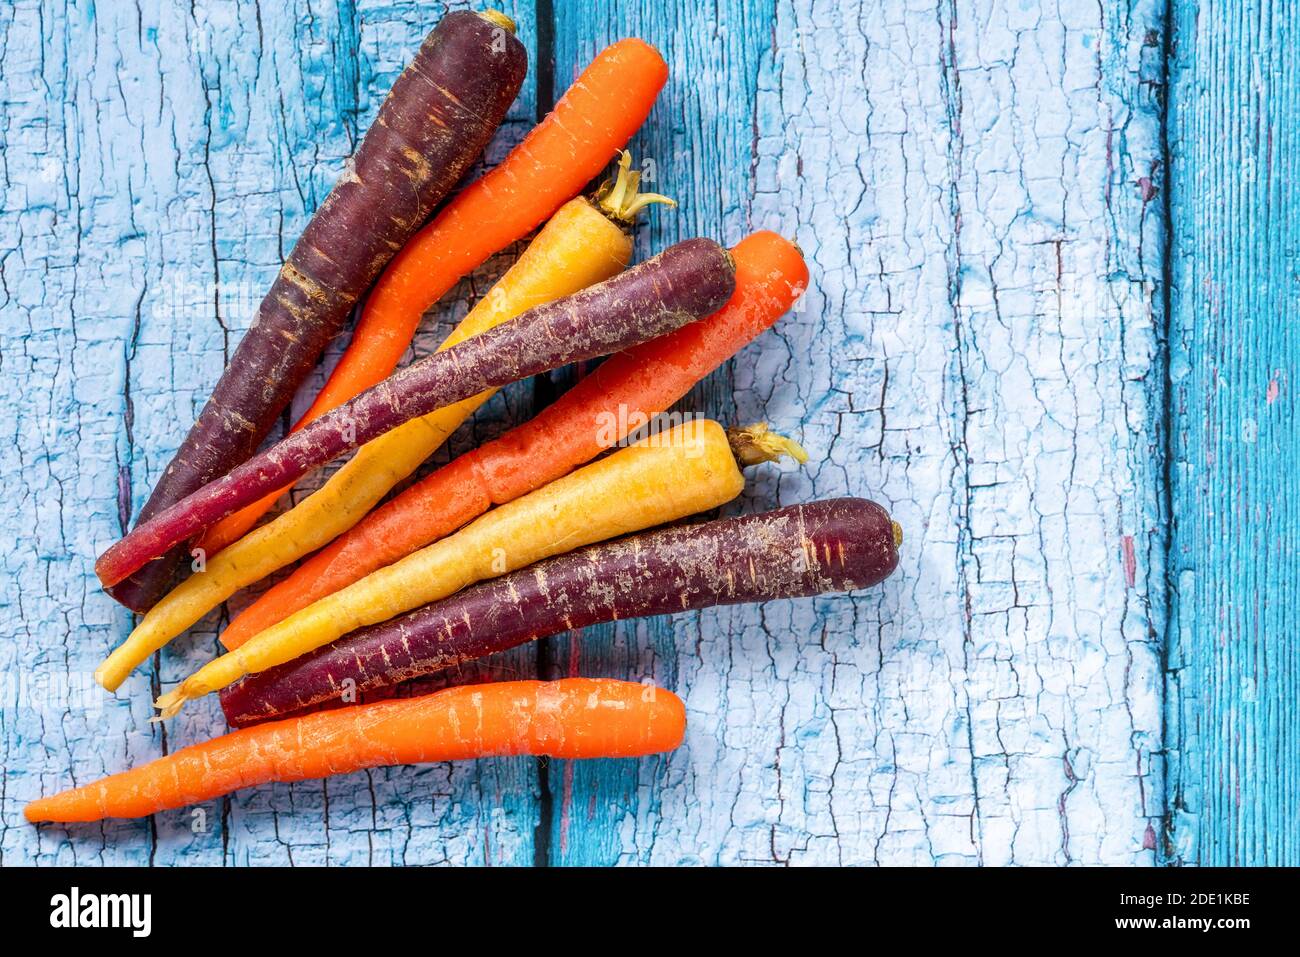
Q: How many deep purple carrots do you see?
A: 3